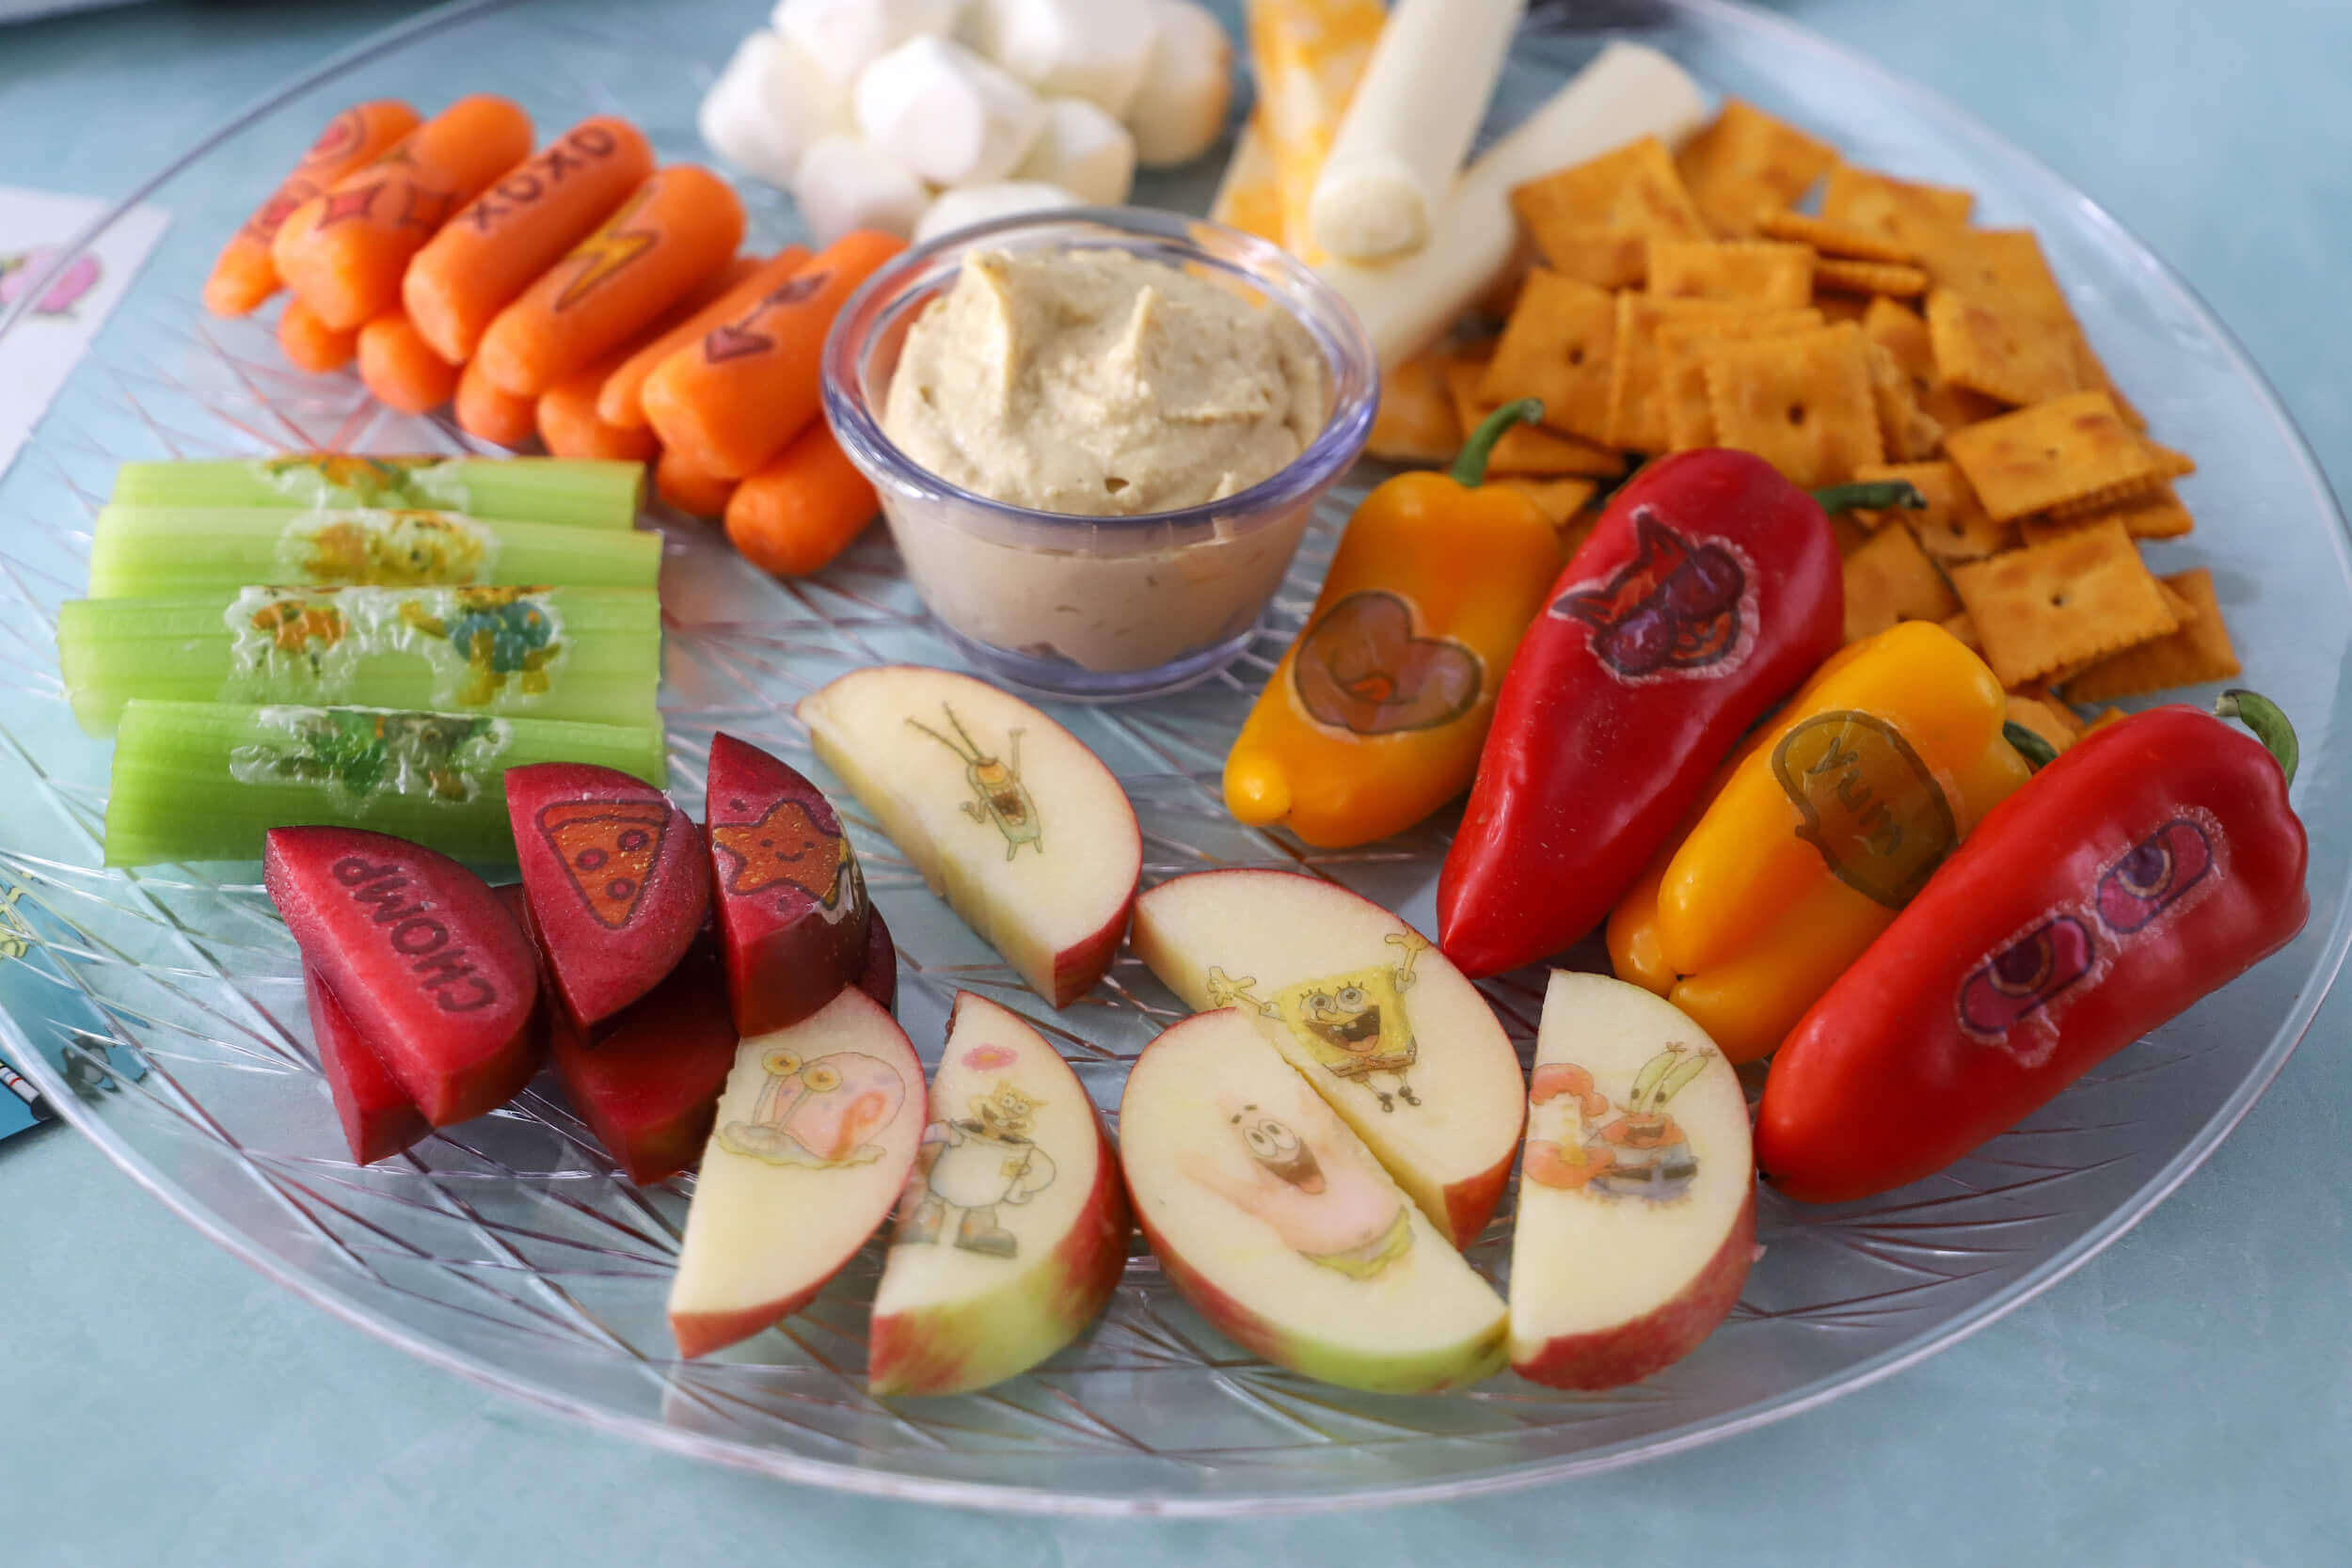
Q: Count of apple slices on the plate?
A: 6